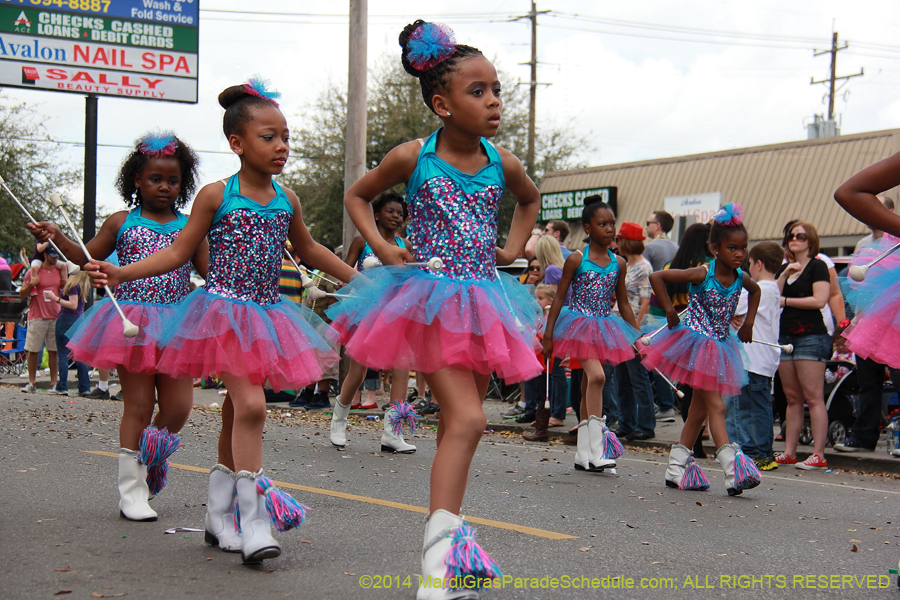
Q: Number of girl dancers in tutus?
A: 7